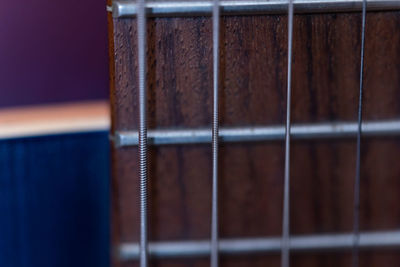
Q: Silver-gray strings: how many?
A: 4